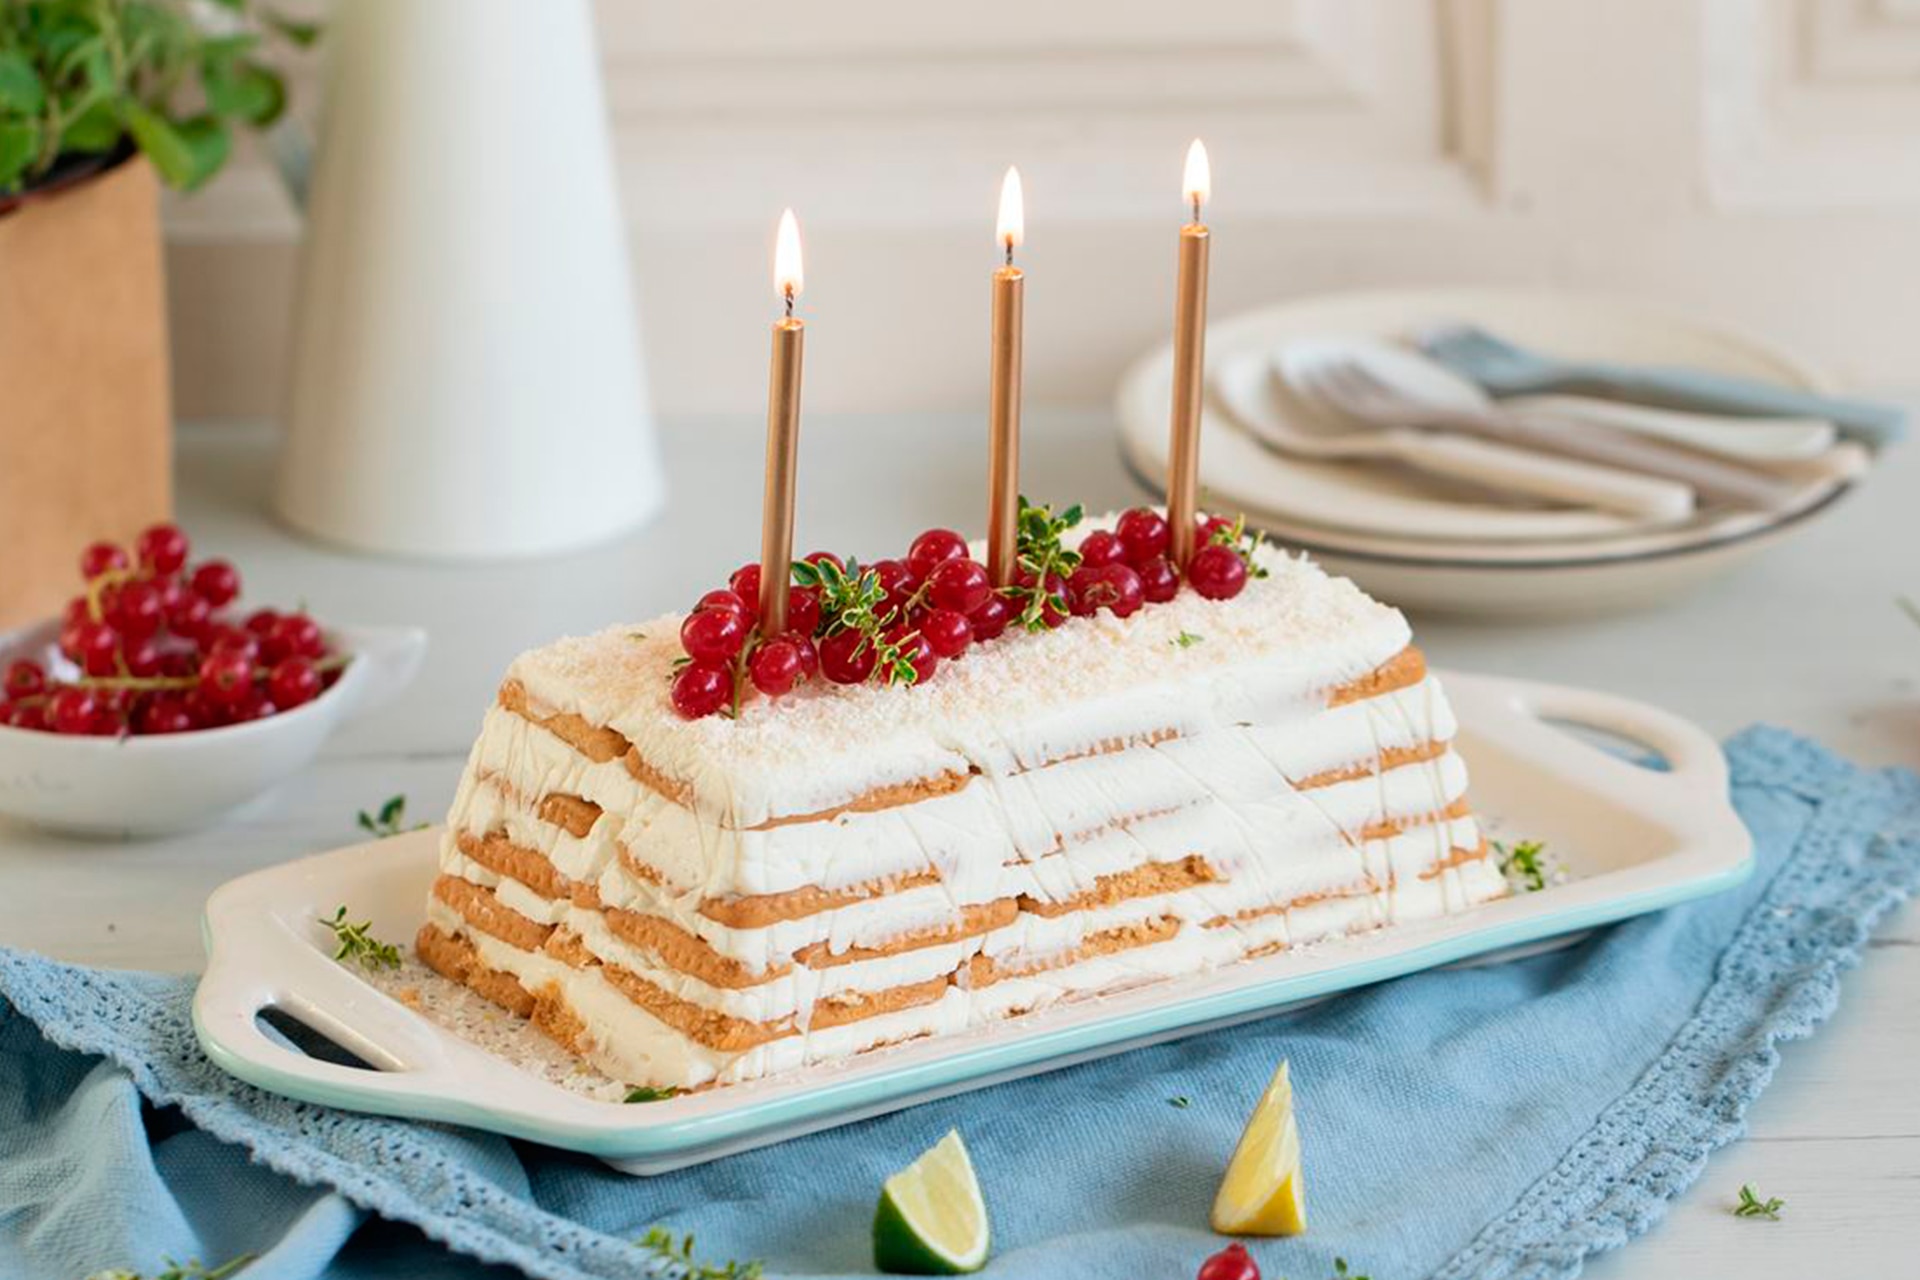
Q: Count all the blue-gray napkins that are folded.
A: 1